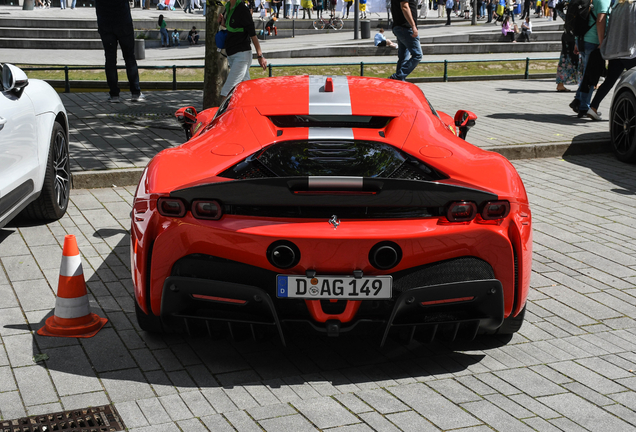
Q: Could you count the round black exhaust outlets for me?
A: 2